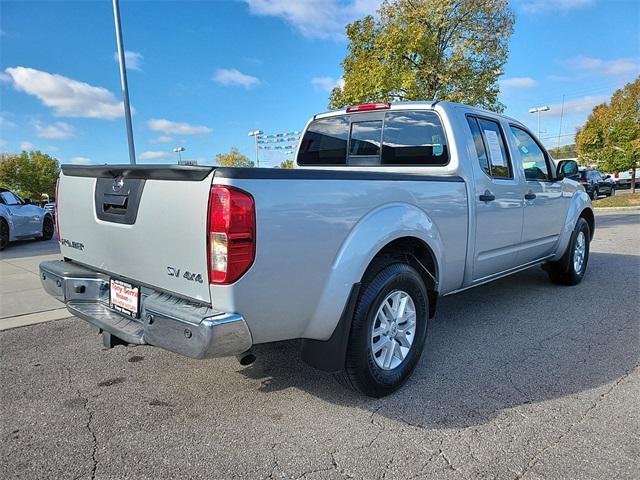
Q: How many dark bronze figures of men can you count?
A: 0